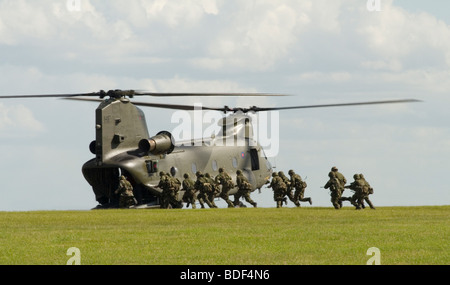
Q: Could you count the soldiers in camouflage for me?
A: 15